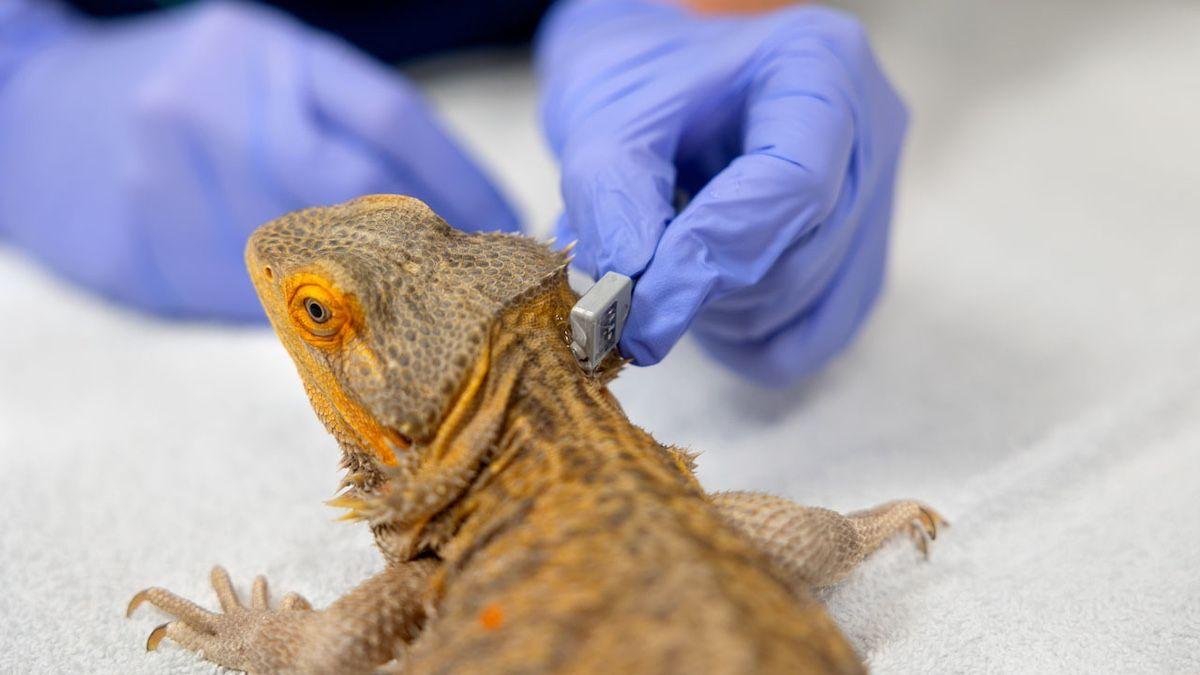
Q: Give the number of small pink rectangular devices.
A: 0